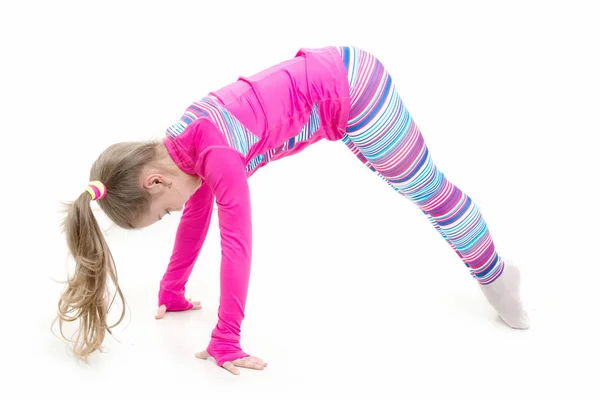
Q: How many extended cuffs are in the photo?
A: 2